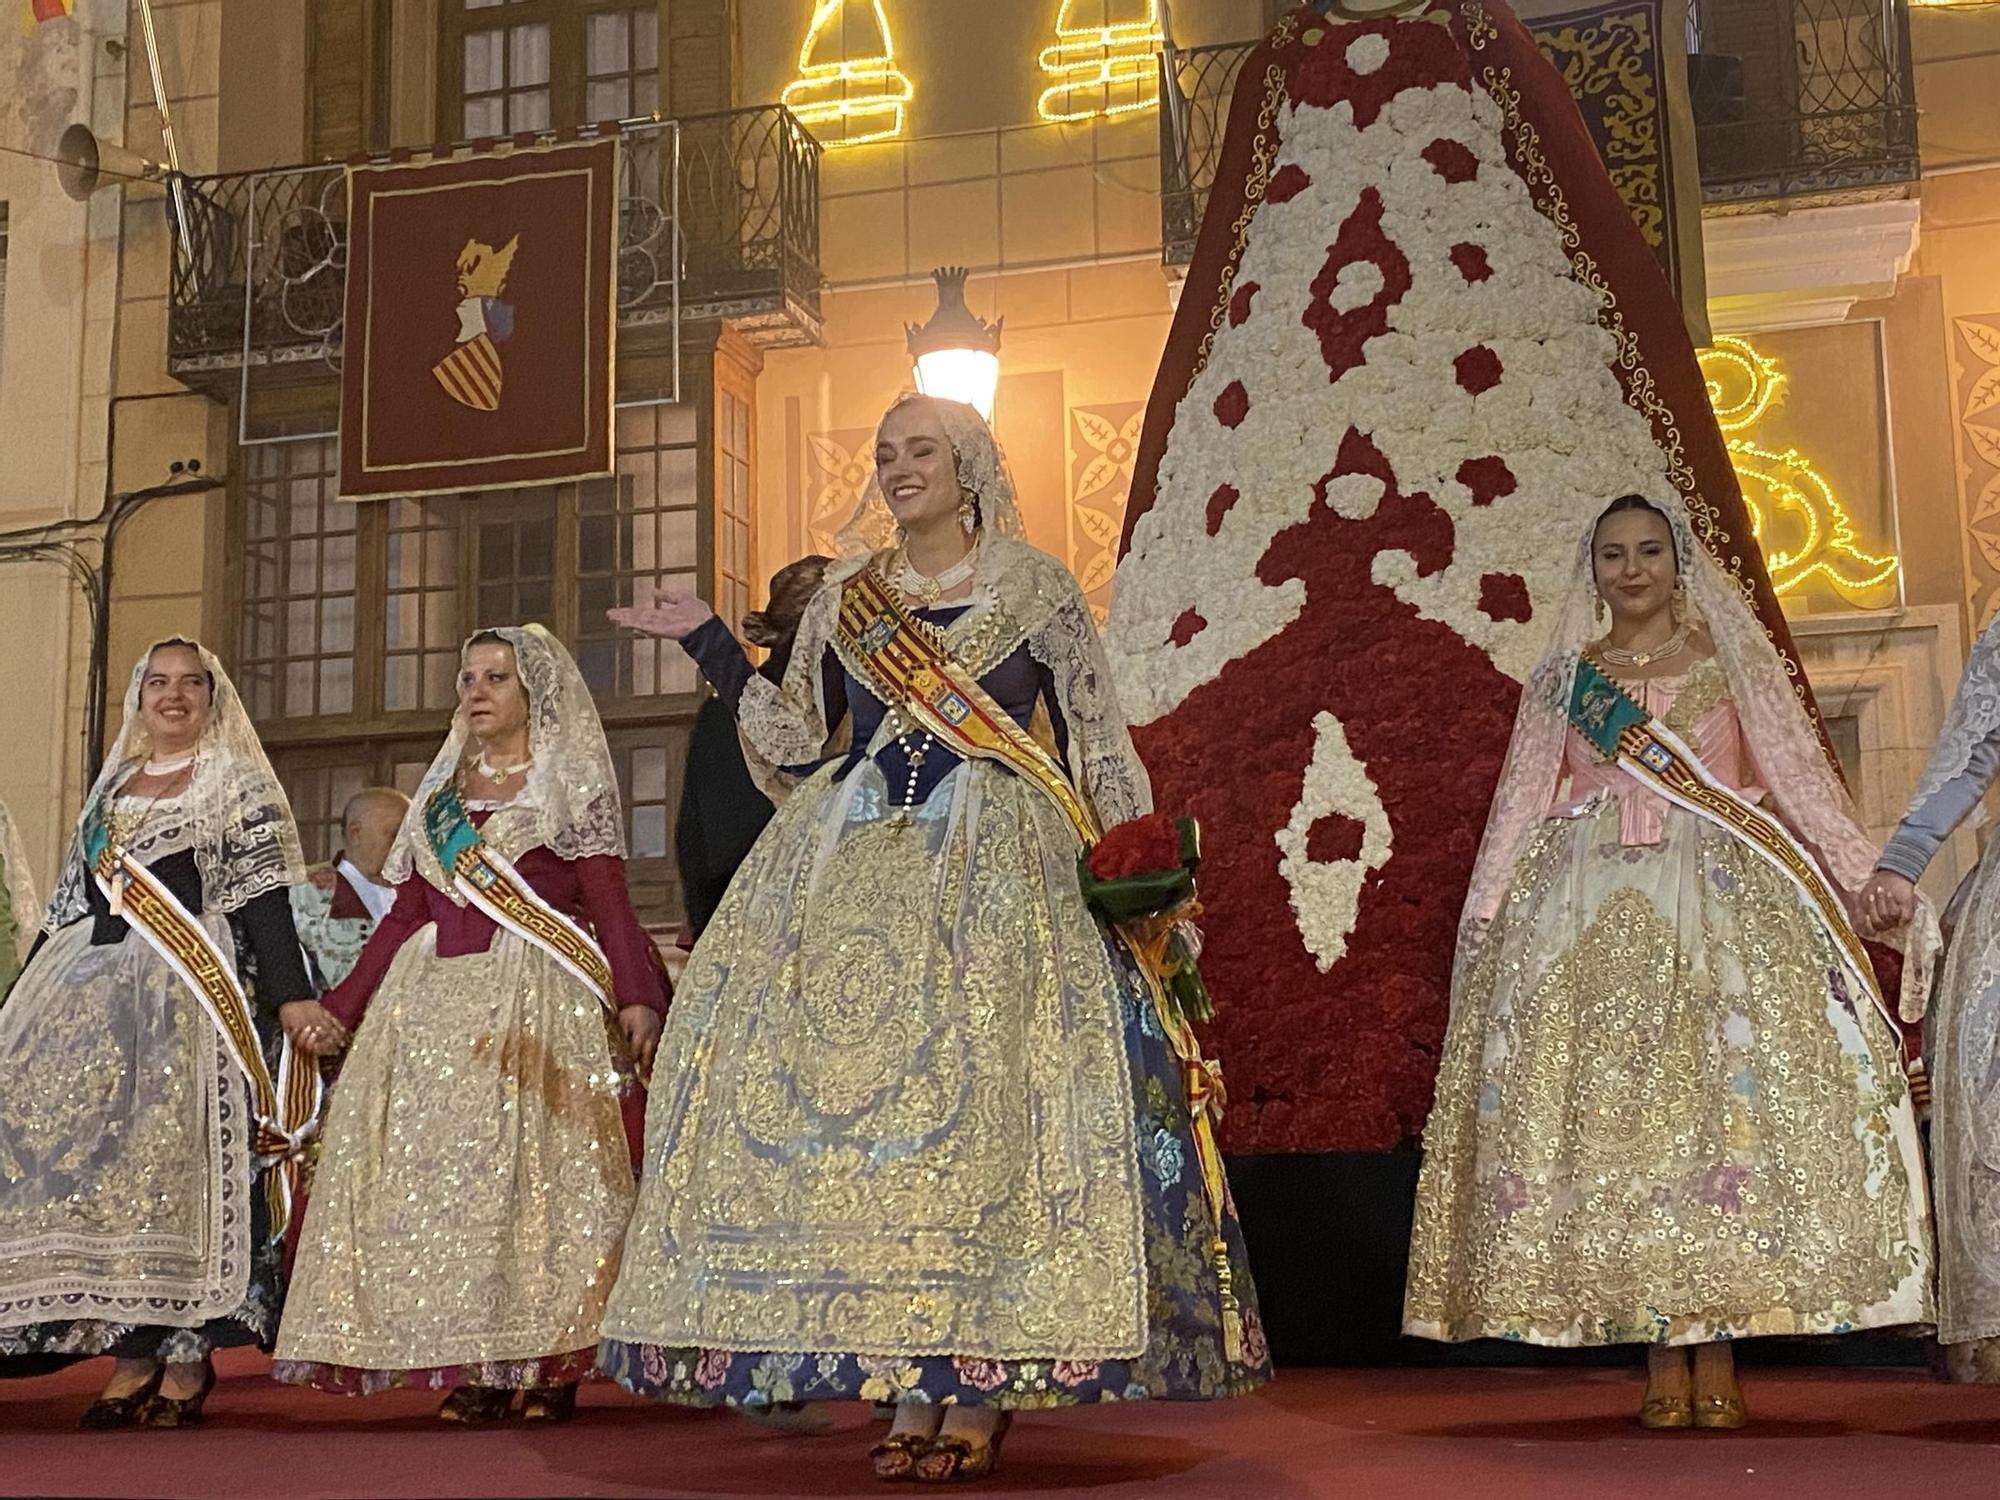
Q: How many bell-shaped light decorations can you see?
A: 2